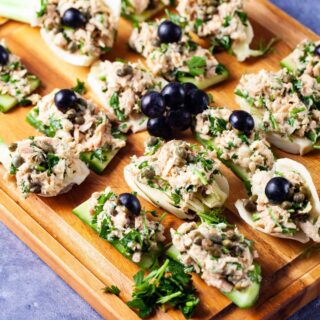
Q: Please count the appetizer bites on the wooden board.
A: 15